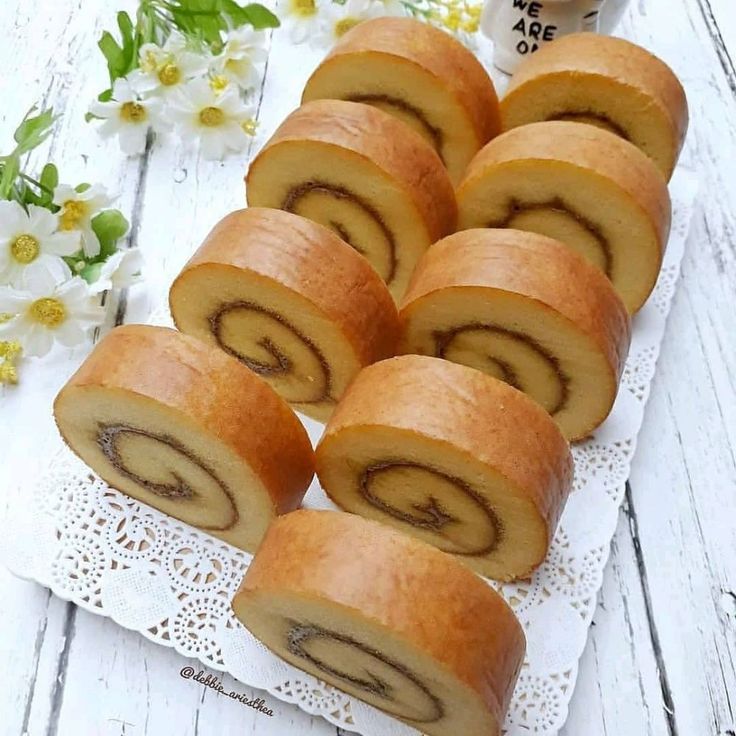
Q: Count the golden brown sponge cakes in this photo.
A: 9